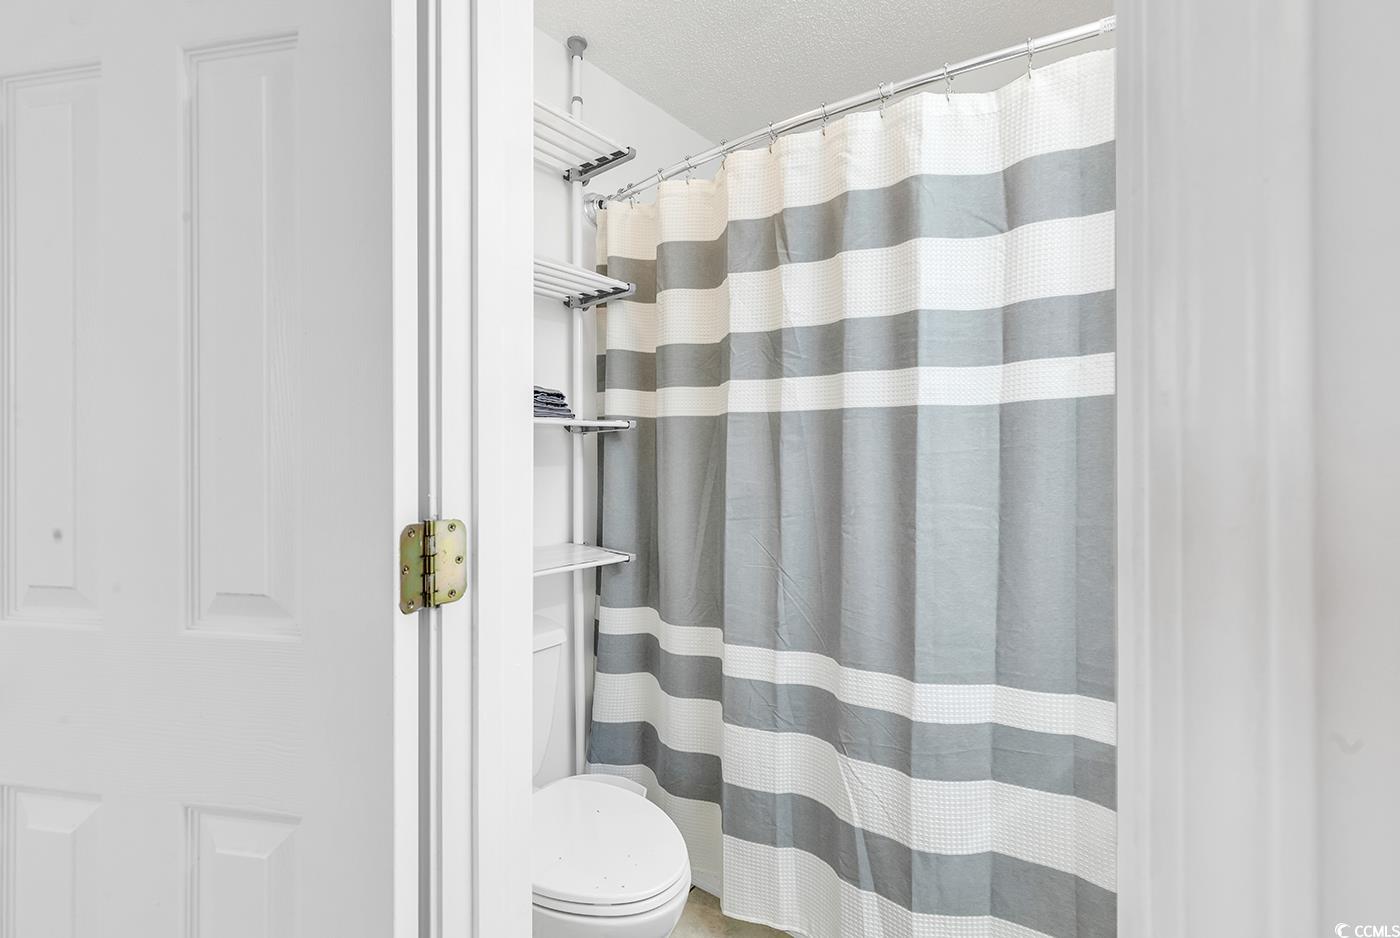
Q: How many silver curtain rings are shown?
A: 11